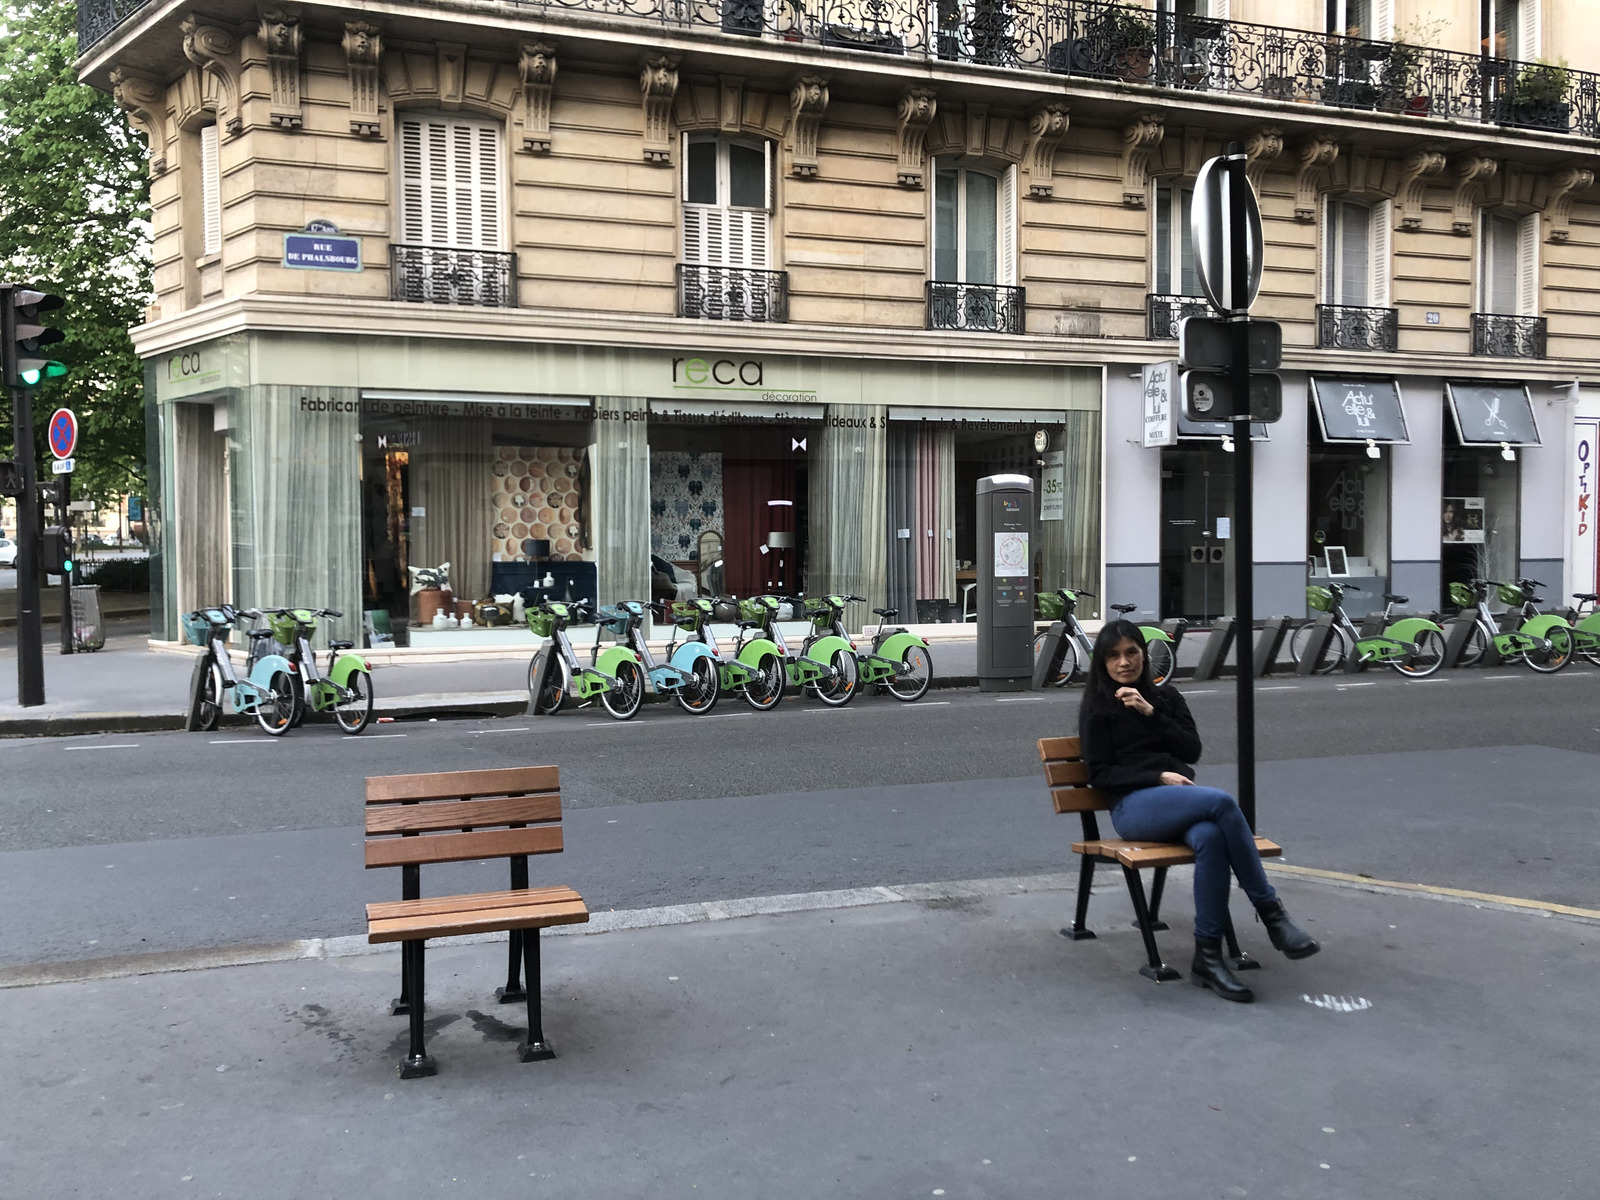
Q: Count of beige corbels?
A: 15